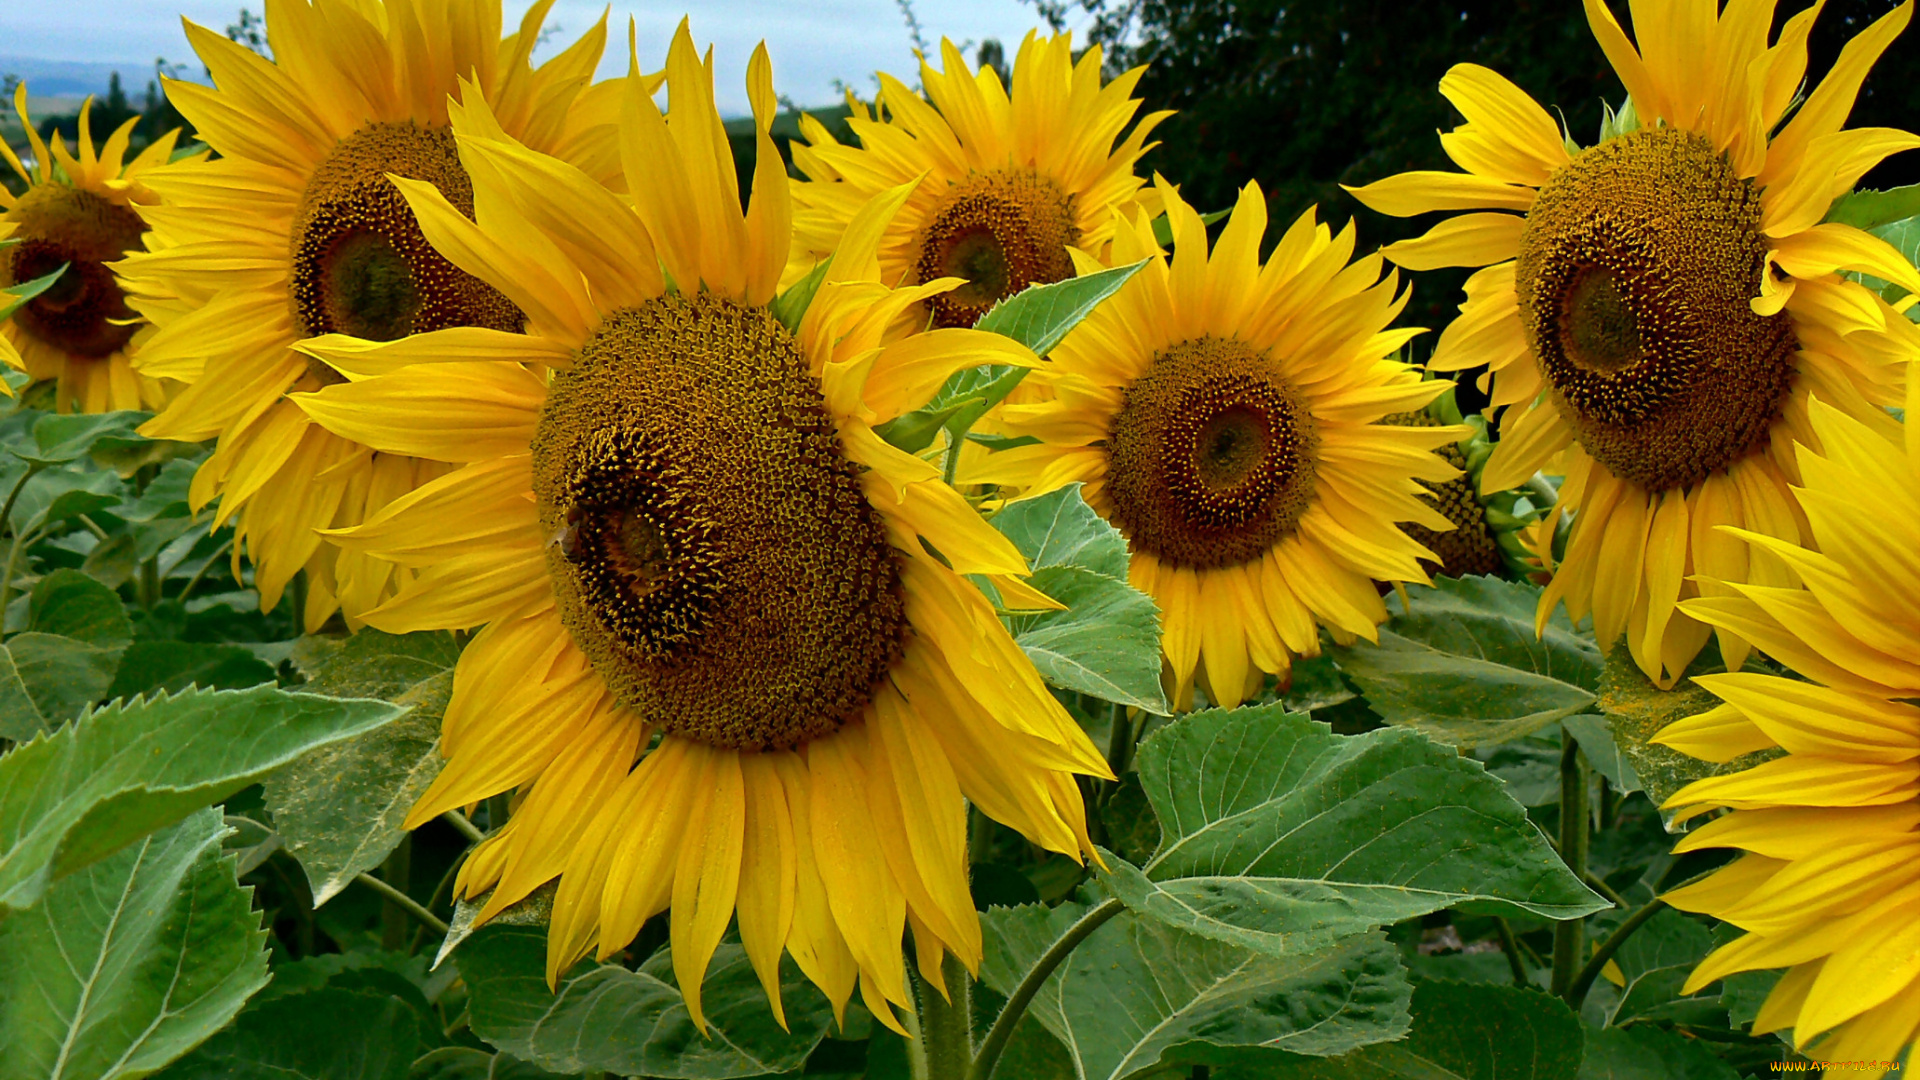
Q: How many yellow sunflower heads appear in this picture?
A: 7